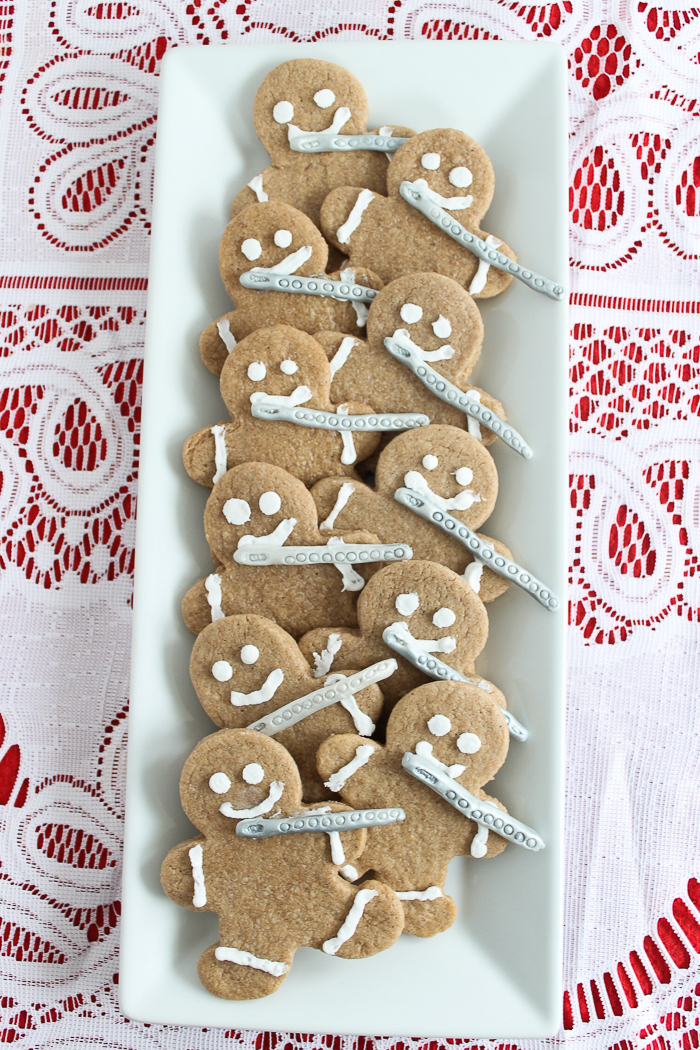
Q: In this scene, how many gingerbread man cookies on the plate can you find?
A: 11